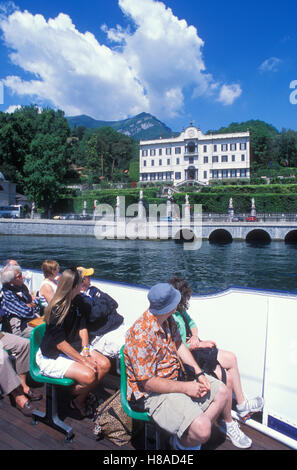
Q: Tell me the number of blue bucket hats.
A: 1